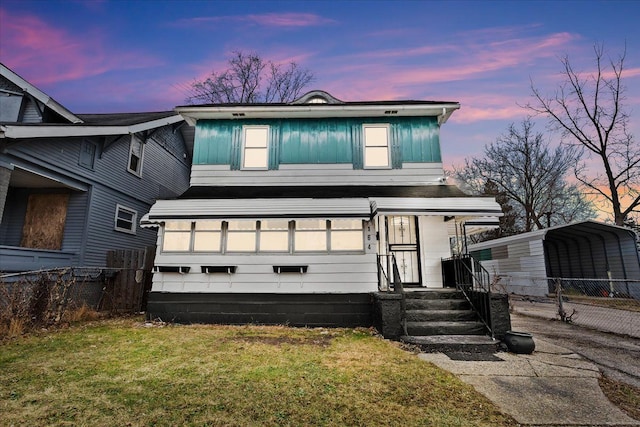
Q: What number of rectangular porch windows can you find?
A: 6